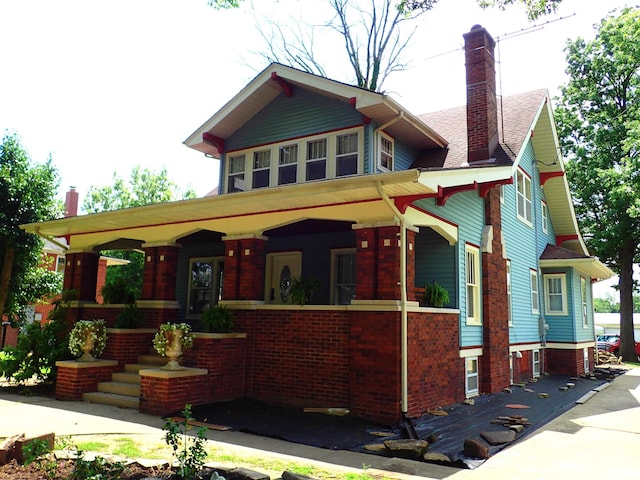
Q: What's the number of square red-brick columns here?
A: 4